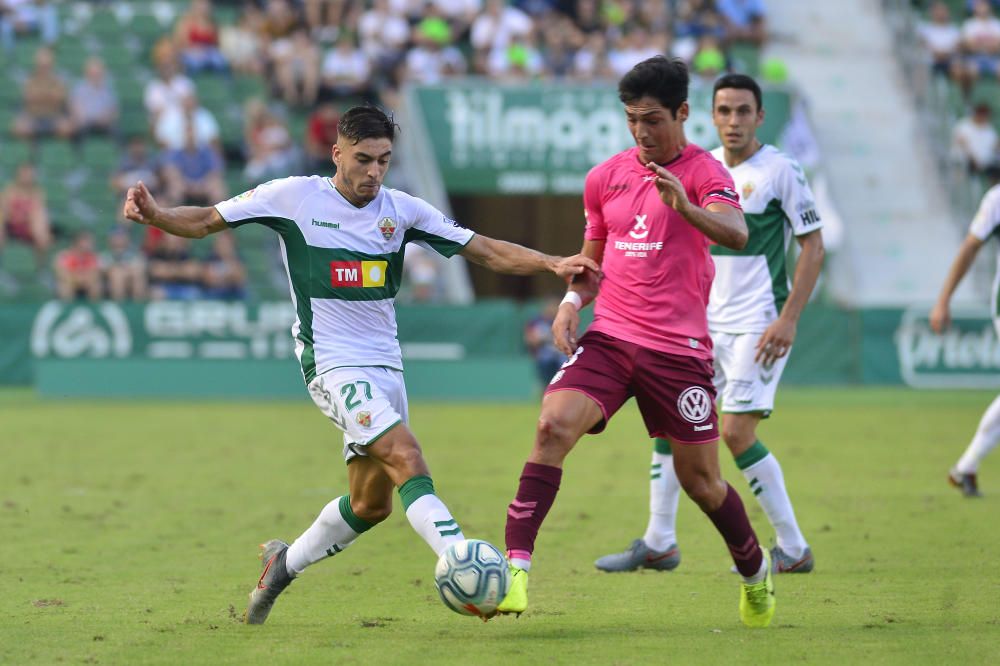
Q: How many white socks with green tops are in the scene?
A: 4